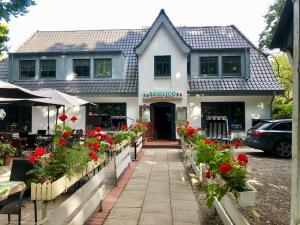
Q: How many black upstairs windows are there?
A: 7